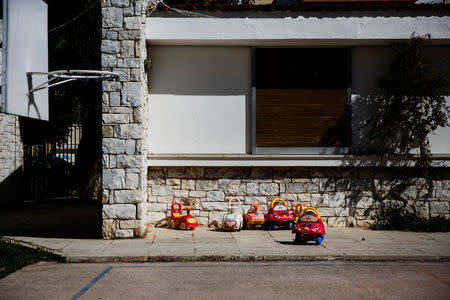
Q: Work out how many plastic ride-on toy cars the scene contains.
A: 6